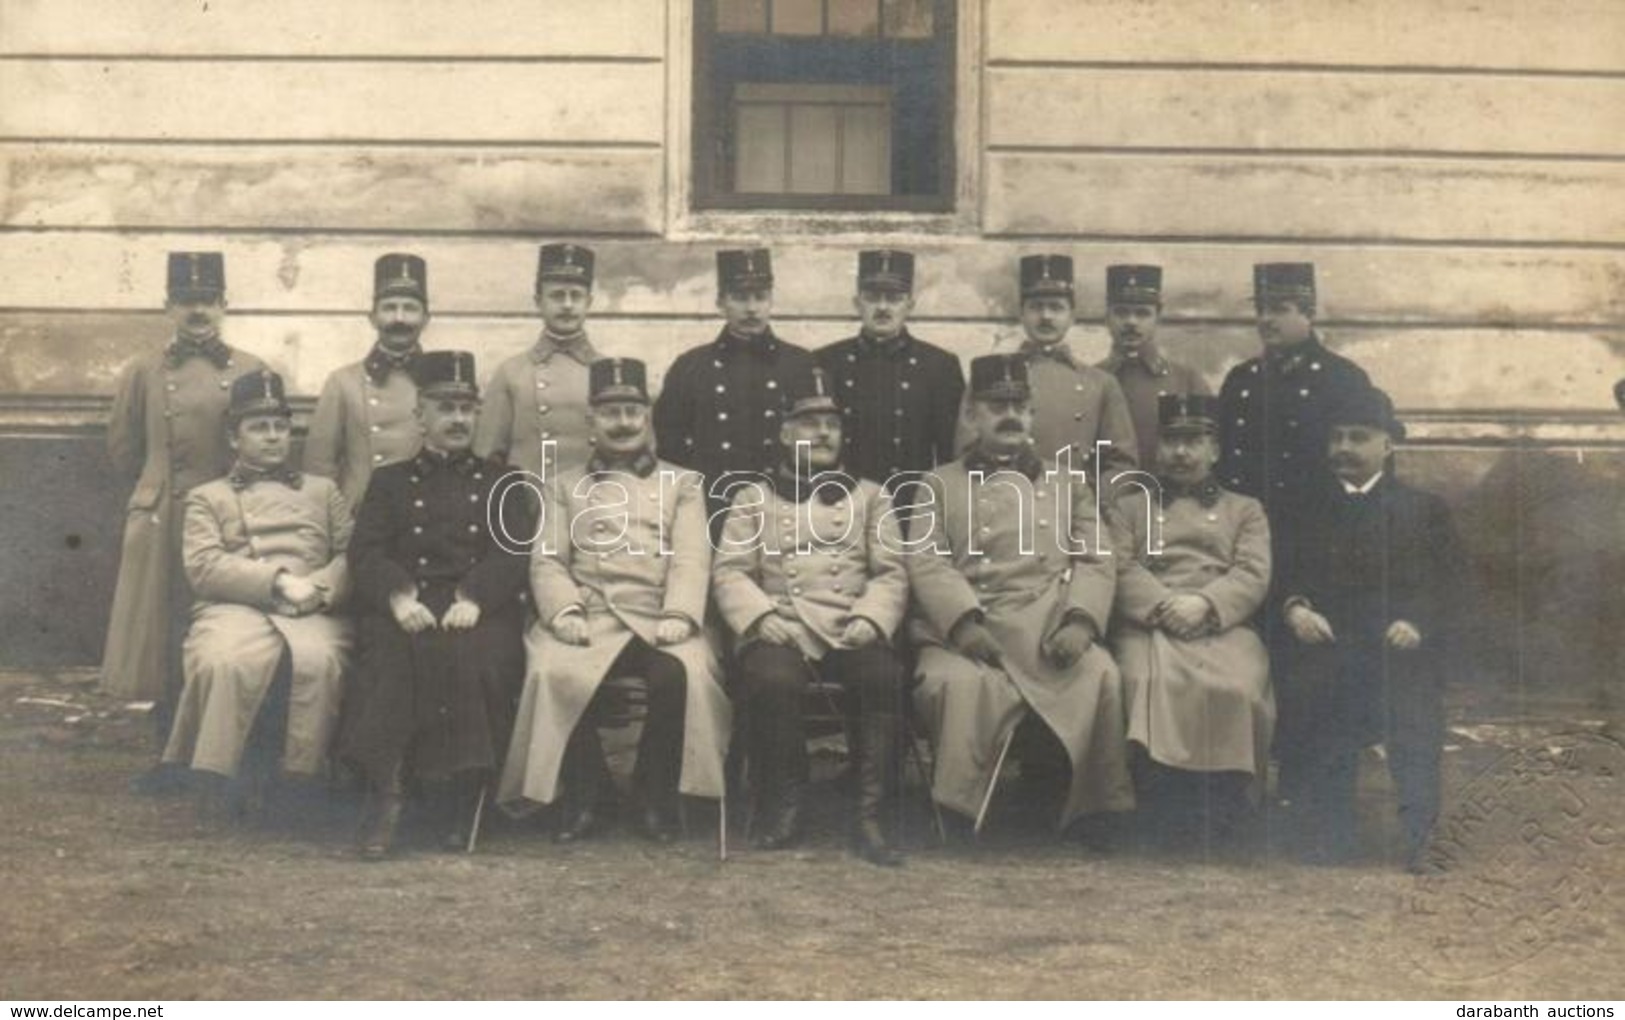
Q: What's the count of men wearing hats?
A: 15